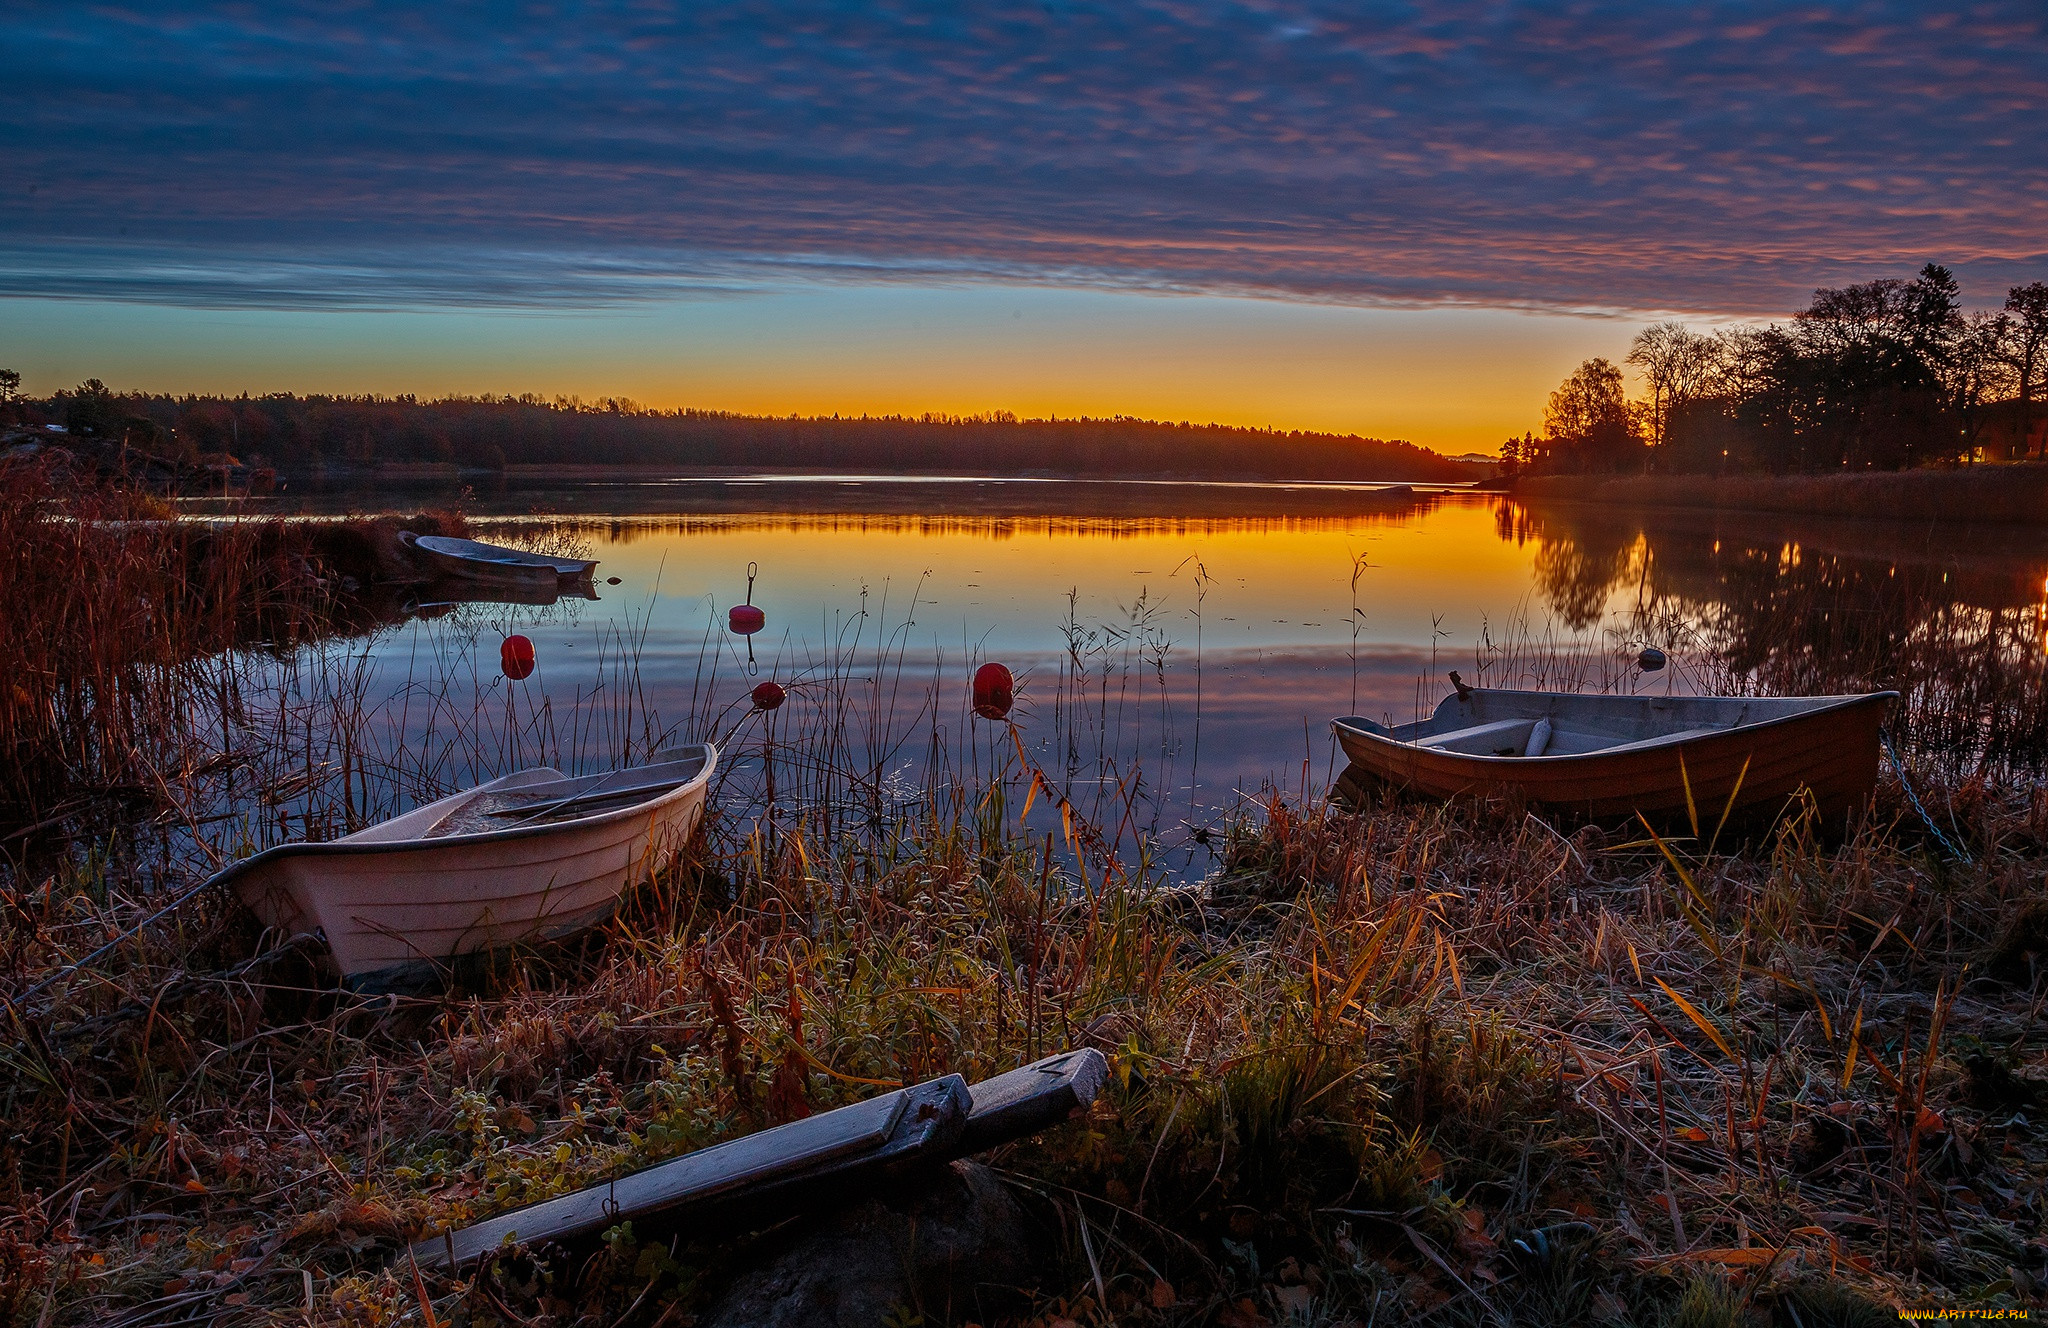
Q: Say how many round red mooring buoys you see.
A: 4